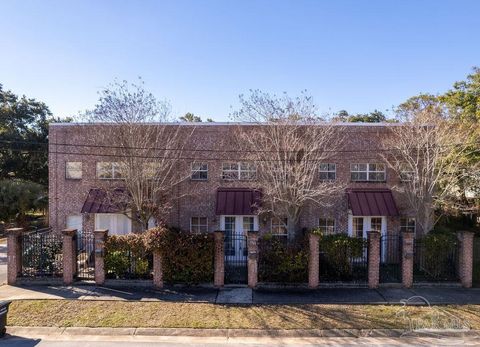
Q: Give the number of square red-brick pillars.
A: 10